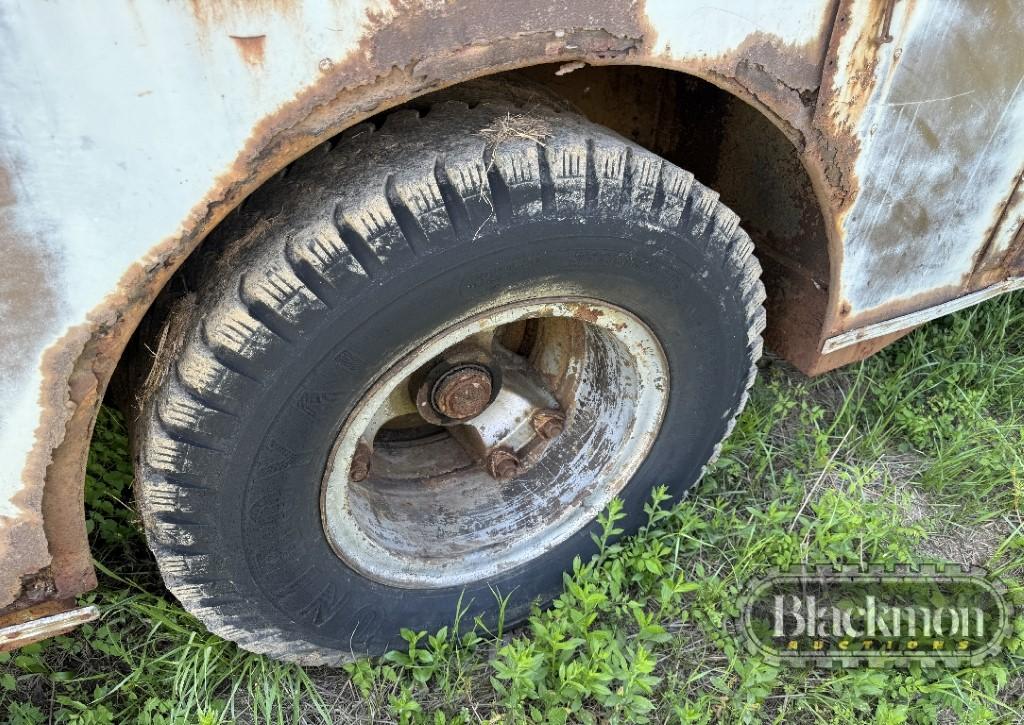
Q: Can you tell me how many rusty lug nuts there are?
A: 3